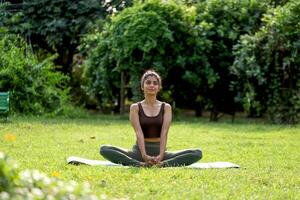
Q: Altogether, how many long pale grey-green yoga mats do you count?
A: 1